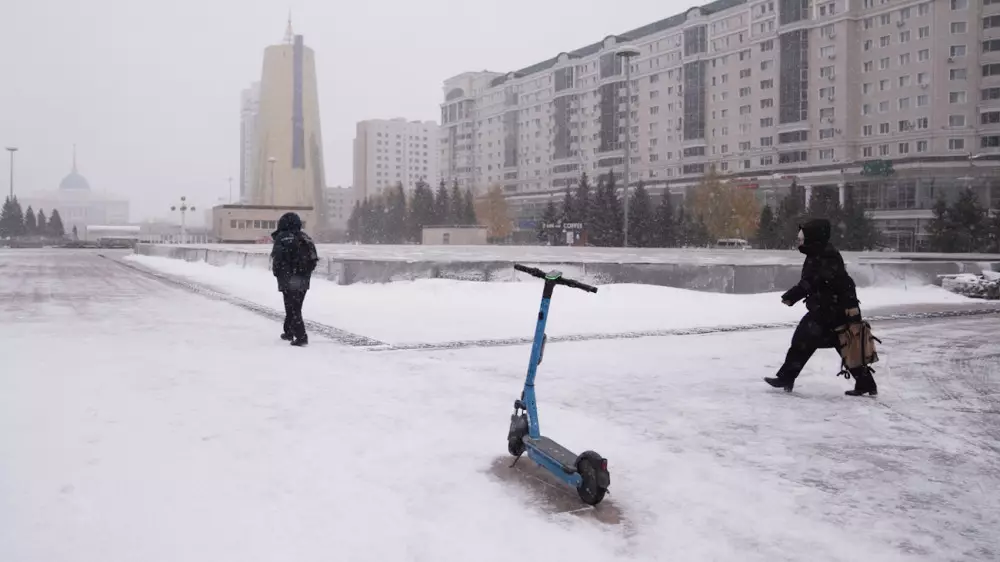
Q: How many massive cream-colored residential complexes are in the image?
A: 1